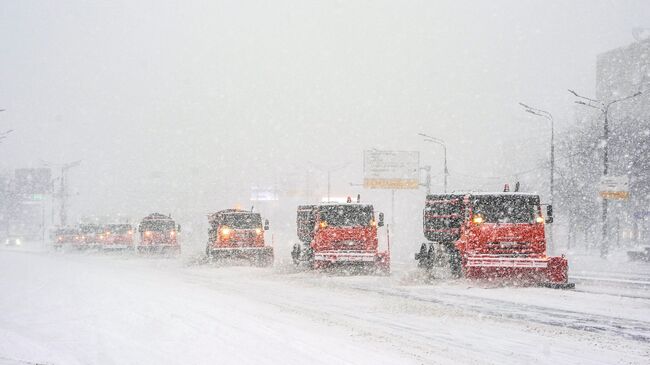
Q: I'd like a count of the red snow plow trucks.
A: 7